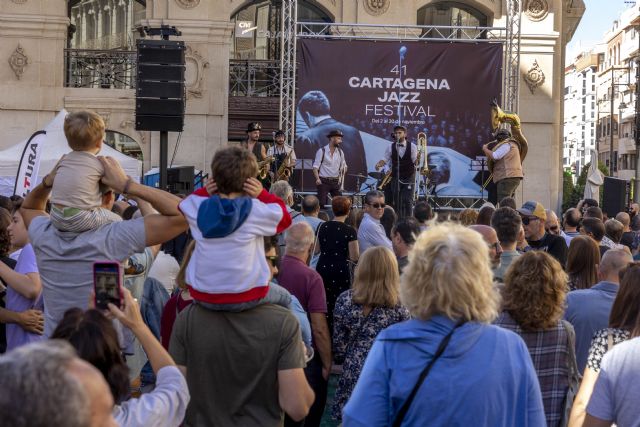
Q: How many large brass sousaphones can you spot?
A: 1